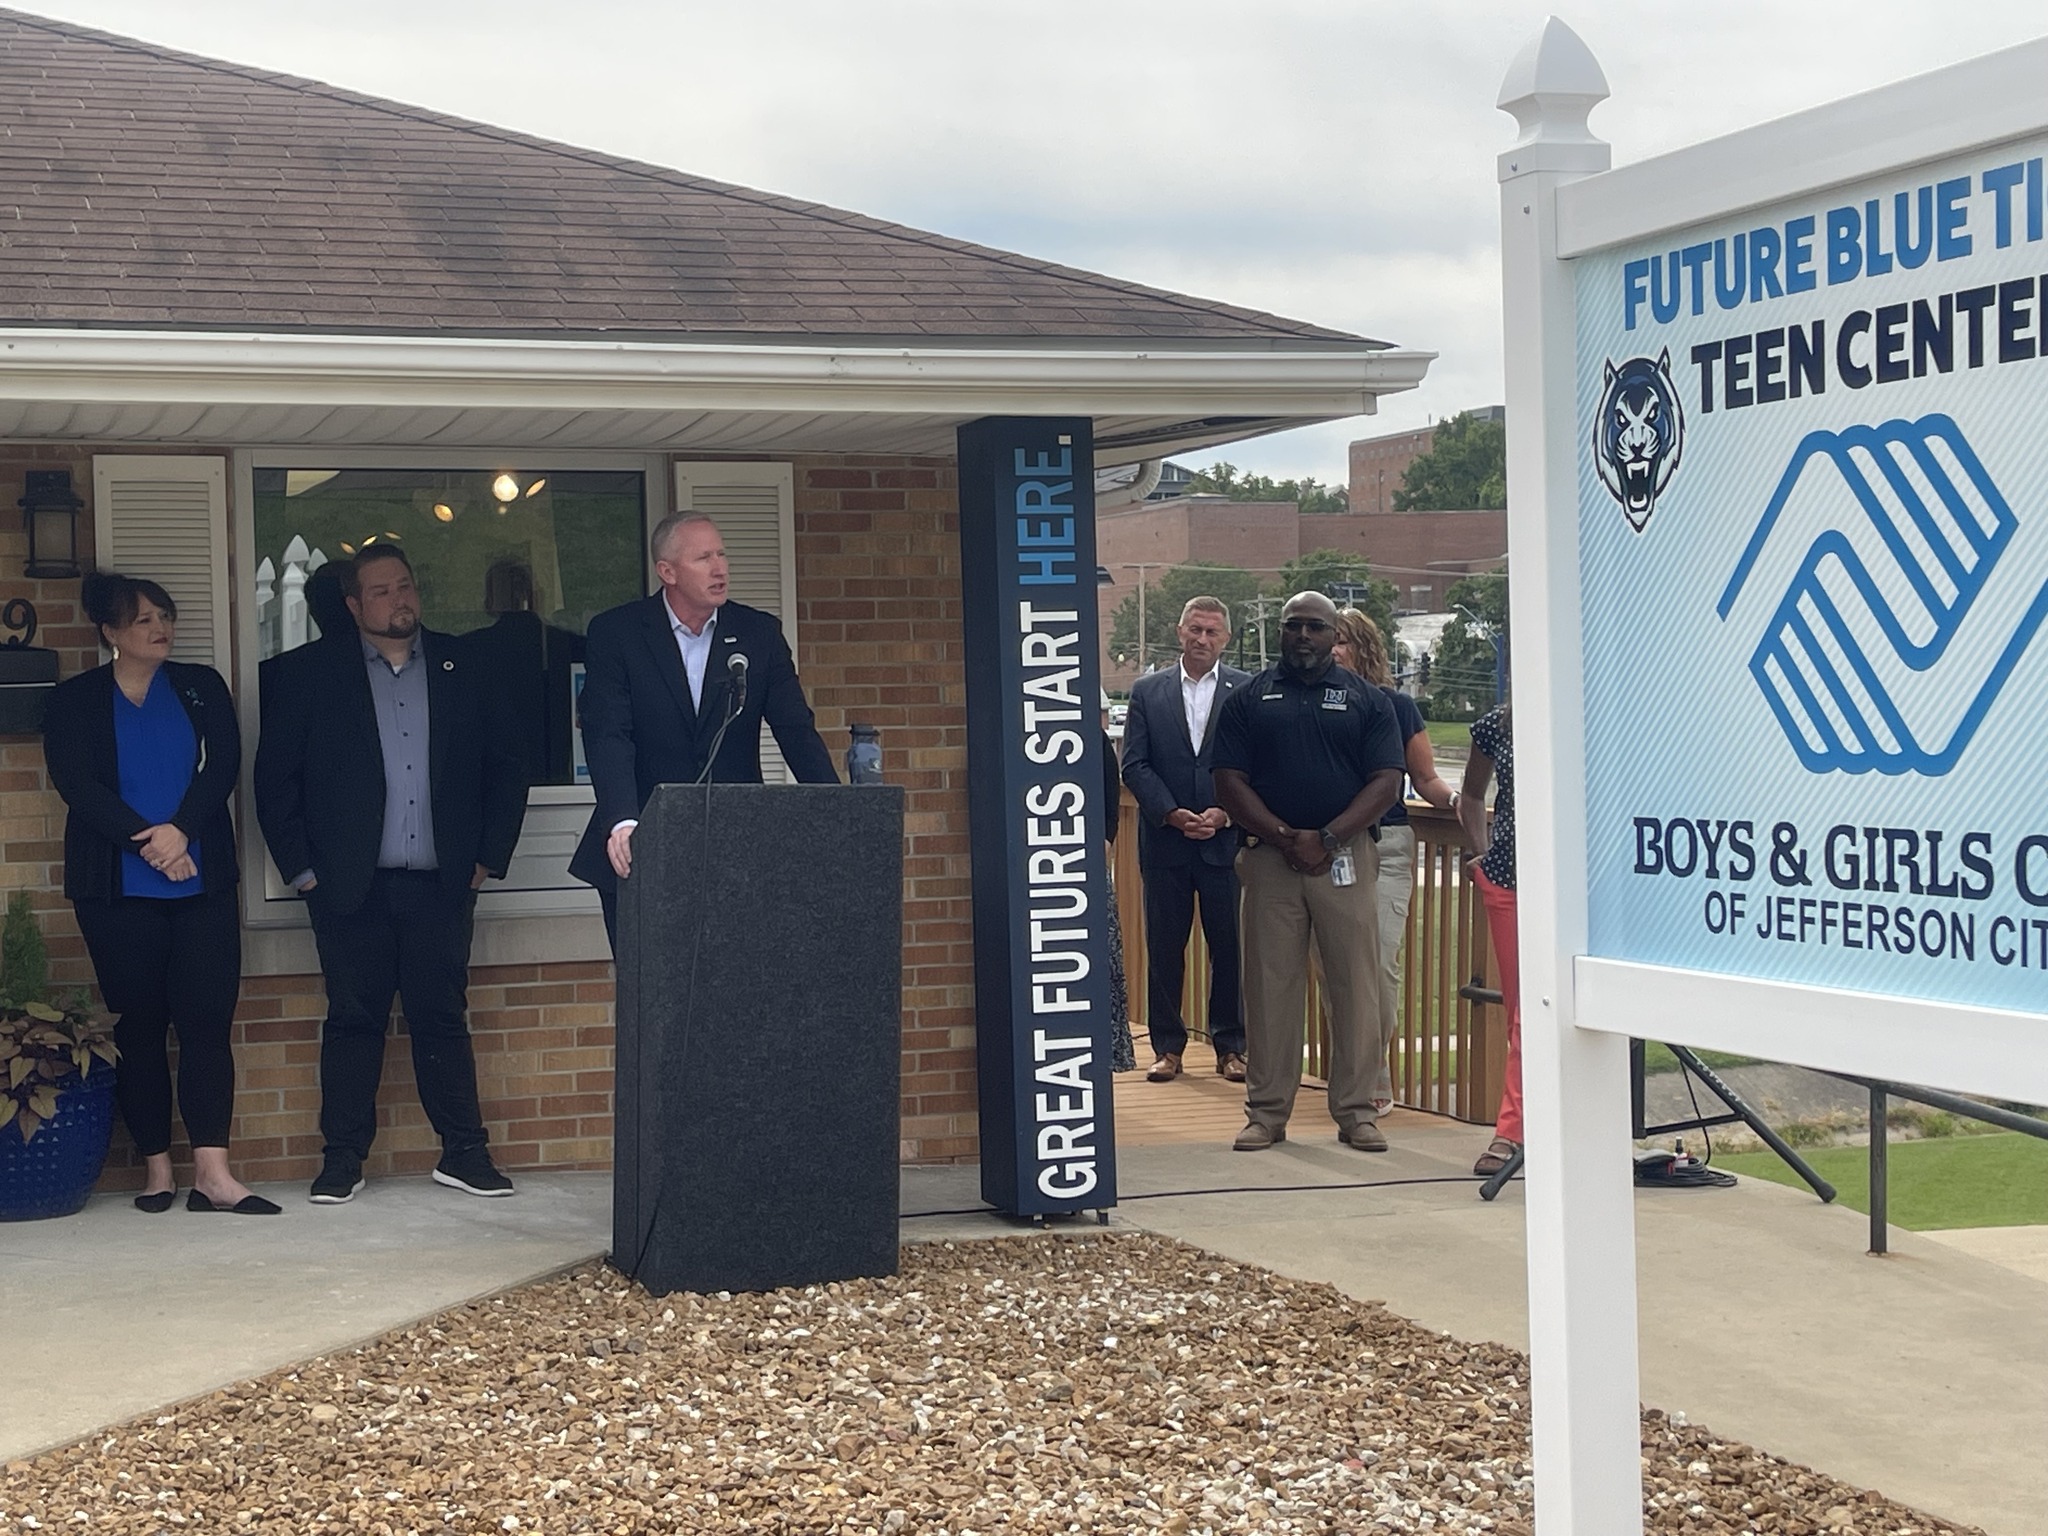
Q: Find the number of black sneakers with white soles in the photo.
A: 2